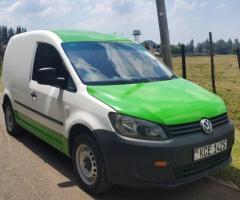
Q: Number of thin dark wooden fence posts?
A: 3